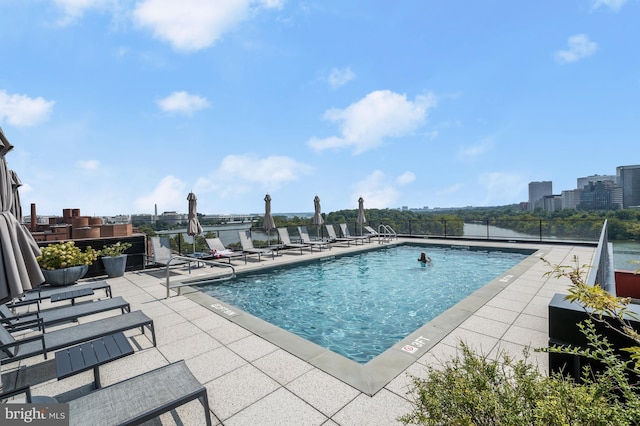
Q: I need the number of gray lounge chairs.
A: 12